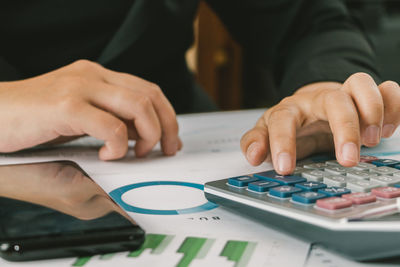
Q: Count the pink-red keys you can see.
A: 4